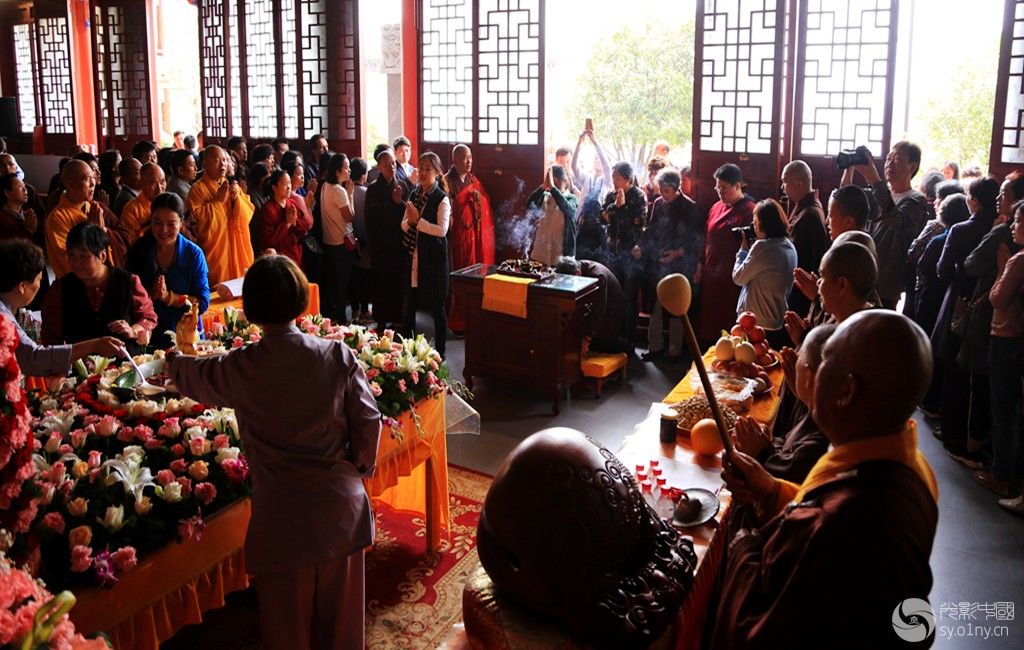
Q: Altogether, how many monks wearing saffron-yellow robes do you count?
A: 3